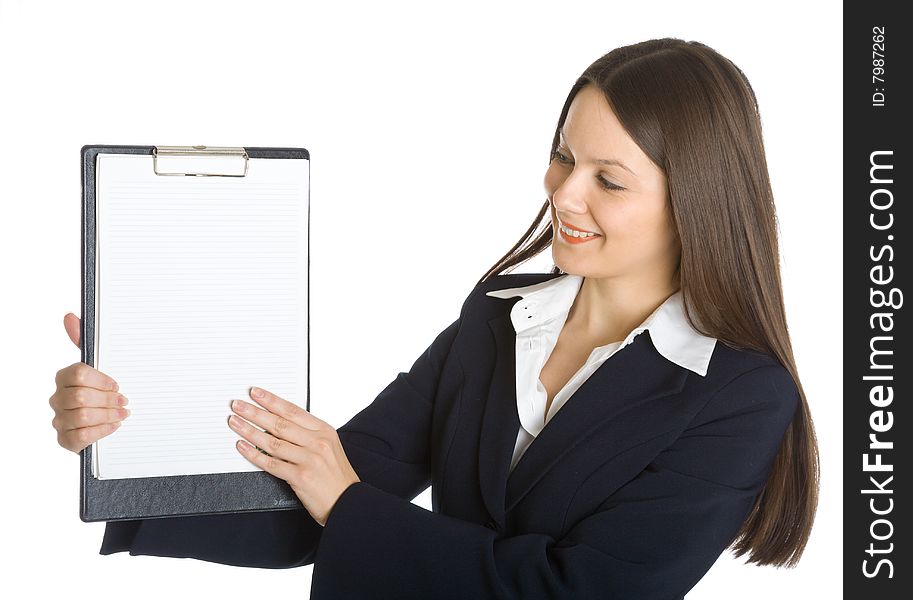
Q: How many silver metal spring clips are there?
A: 1